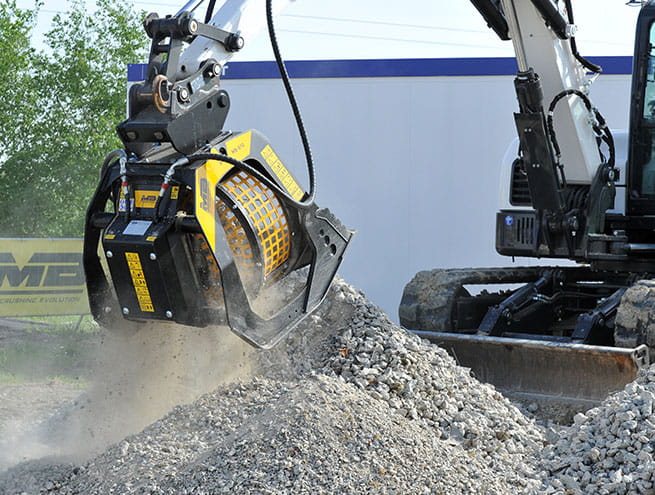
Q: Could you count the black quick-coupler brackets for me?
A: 1